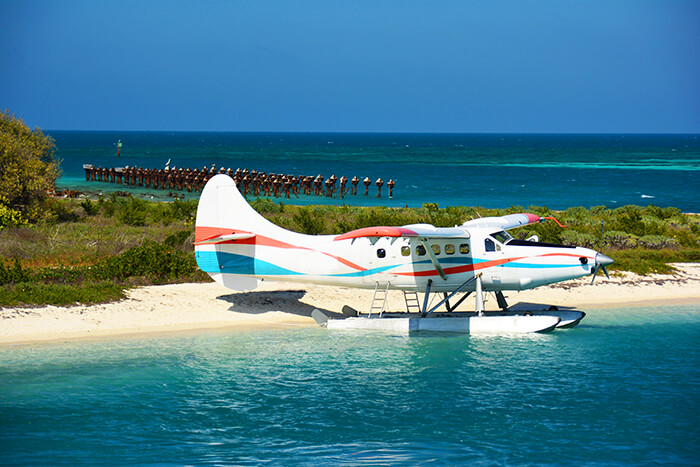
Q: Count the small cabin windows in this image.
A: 6